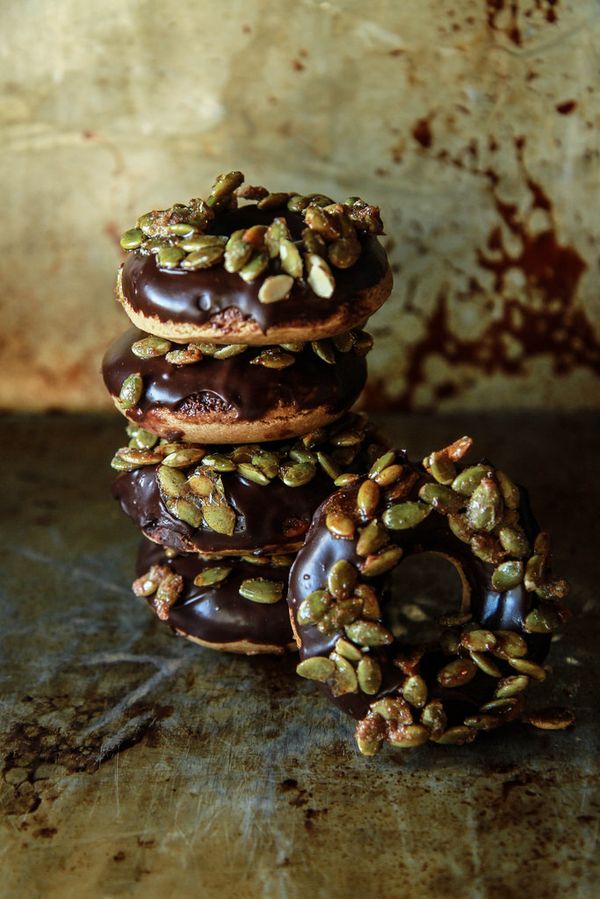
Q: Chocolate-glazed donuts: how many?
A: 5